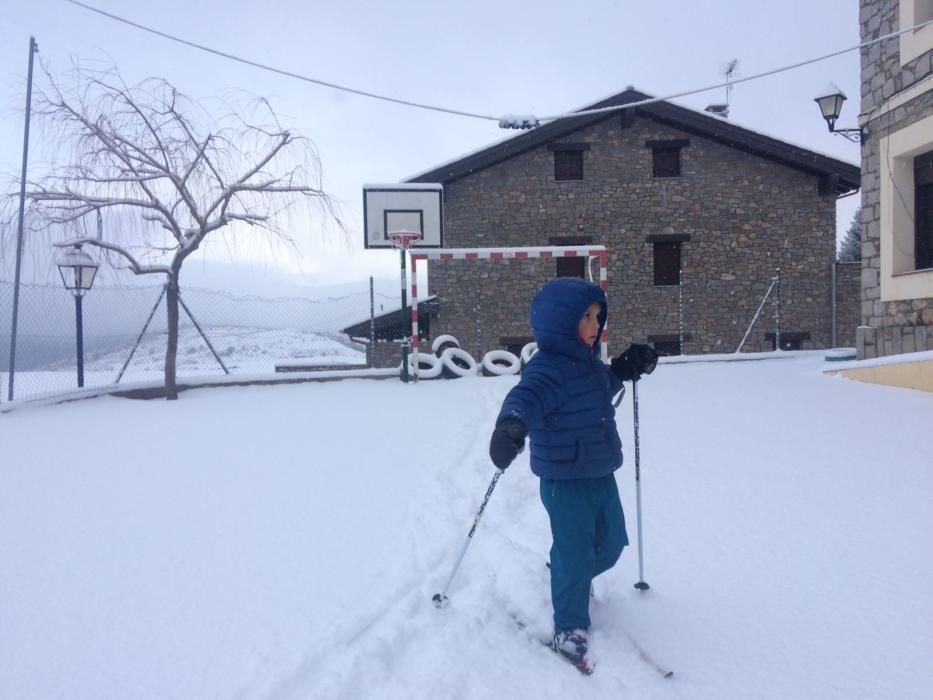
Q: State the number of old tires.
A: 5